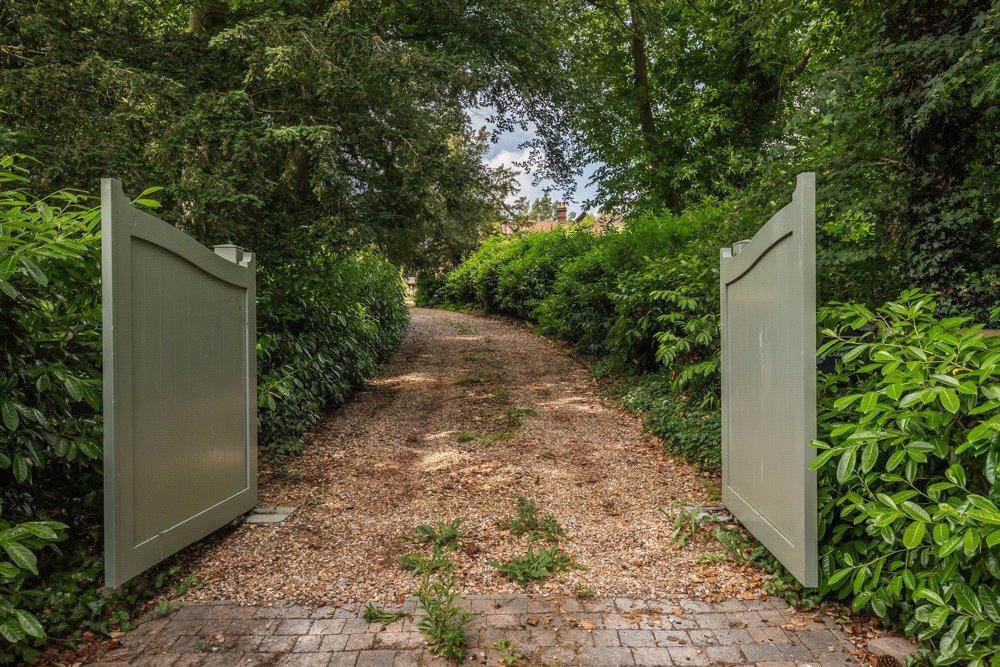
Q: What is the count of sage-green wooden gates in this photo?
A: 2